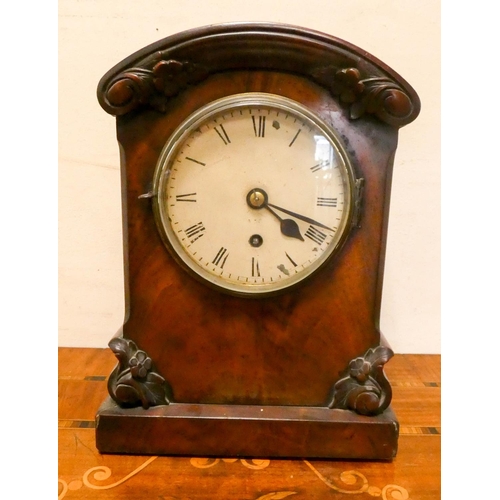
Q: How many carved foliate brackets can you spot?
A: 4